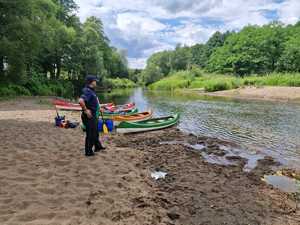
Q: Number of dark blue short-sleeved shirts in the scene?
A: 1